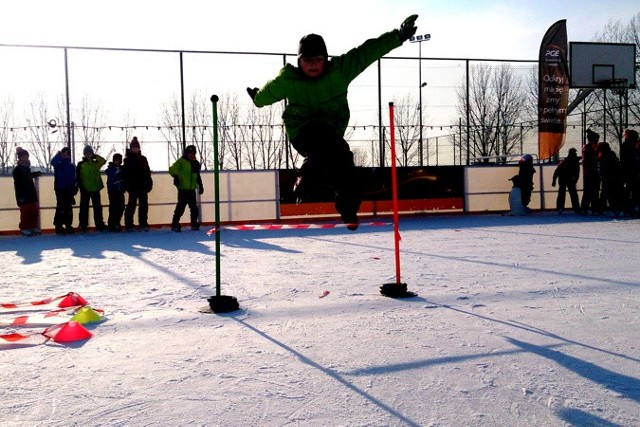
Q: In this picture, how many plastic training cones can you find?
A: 3